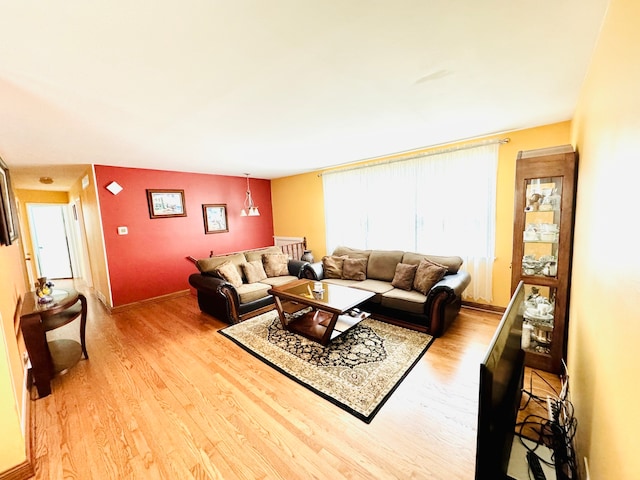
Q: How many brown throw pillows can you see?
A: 7